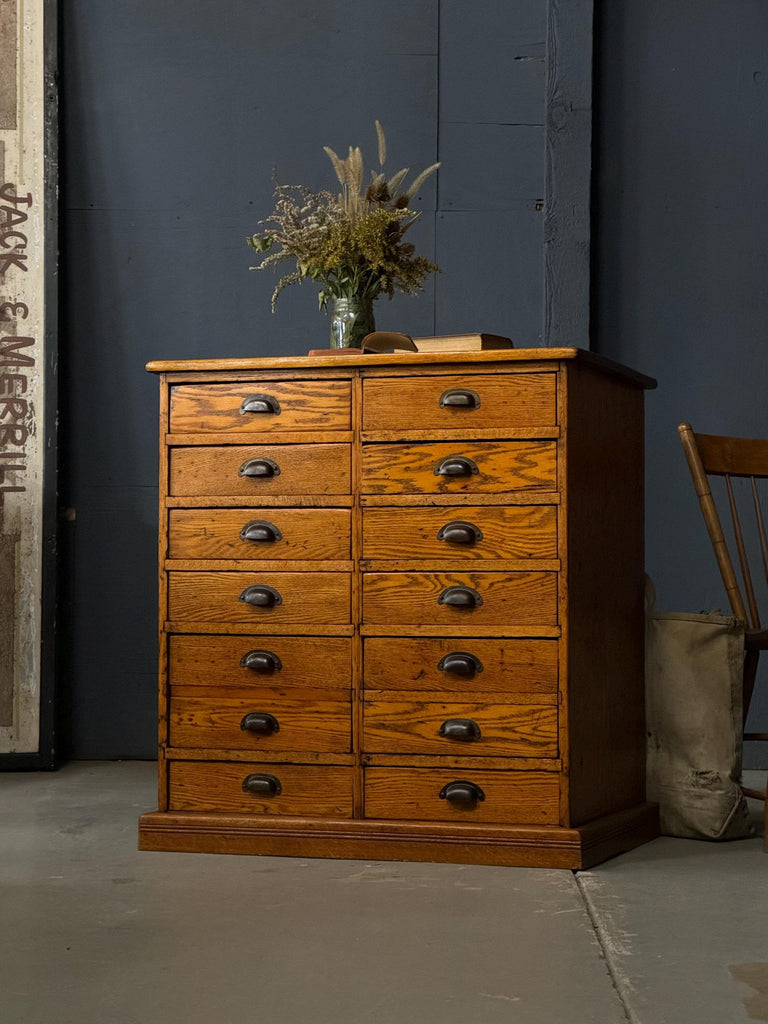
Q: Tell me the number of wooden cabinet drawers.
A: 14